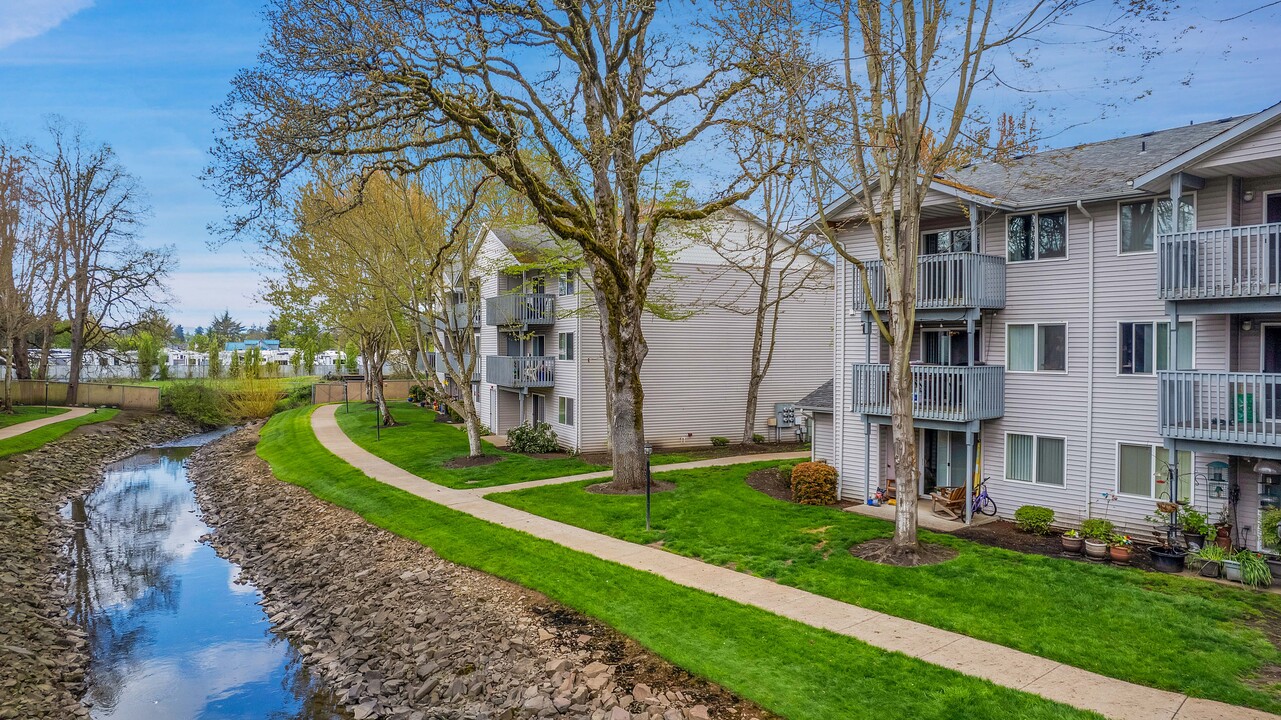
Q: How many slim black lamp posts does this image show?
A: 4